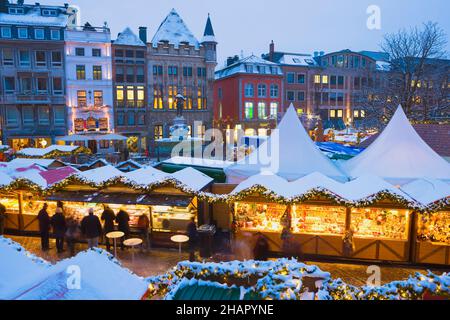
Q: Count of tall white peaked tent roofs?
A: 2